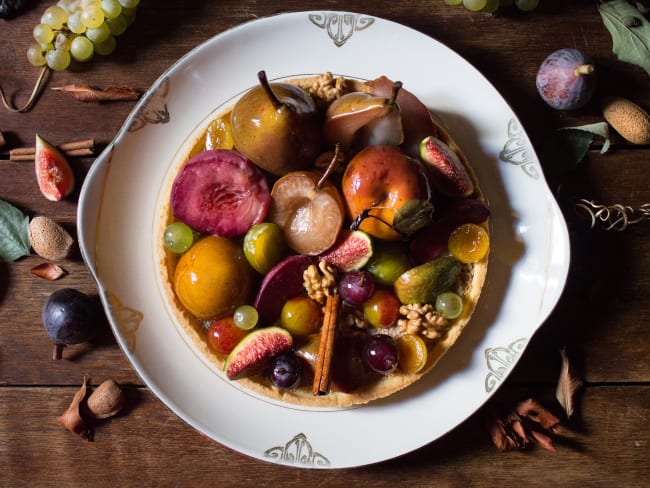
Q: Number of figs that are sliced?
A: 4